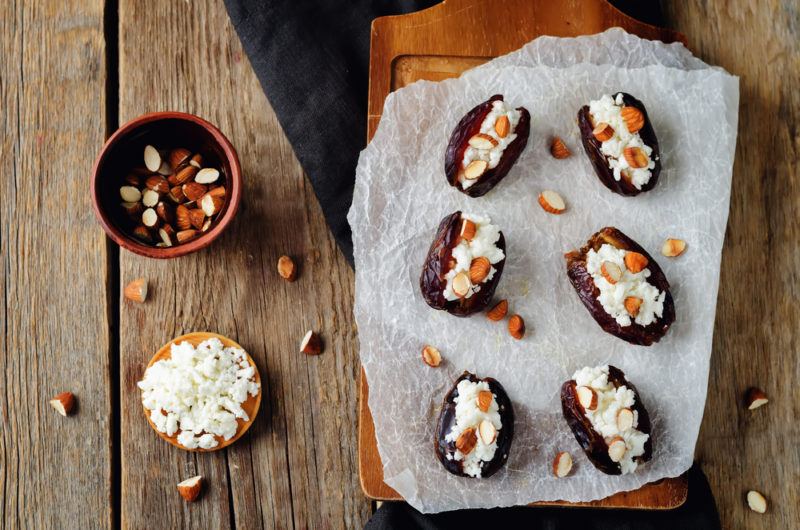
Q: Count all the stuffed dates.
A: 6